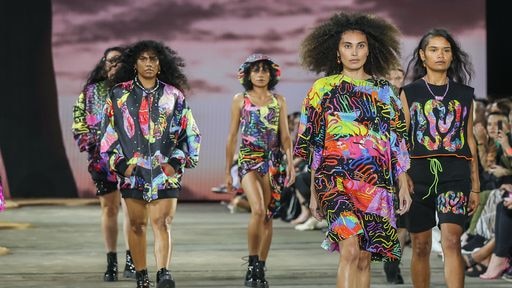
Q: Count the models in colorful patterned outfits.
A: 5